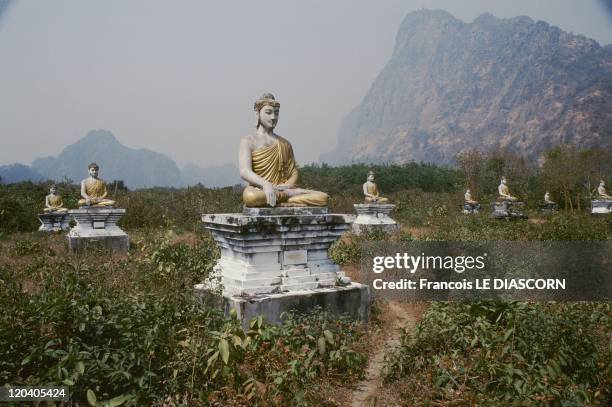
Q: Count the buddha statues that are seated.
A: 8